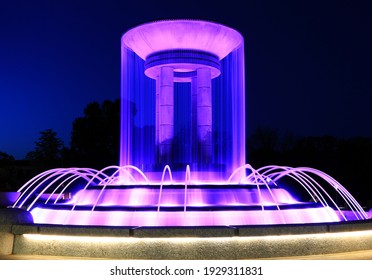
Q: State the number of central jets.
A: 2